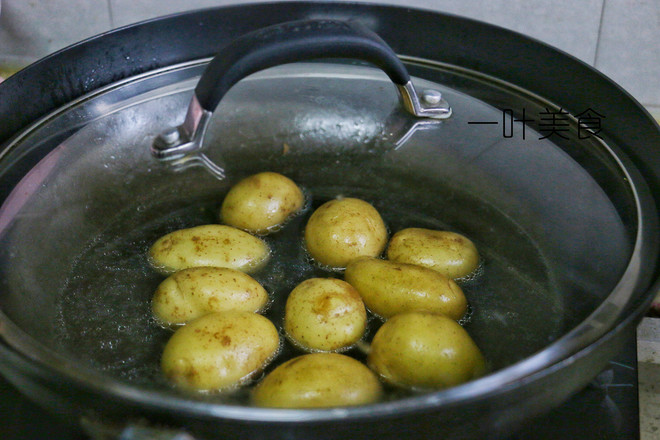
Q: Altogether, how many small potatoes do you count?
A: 10